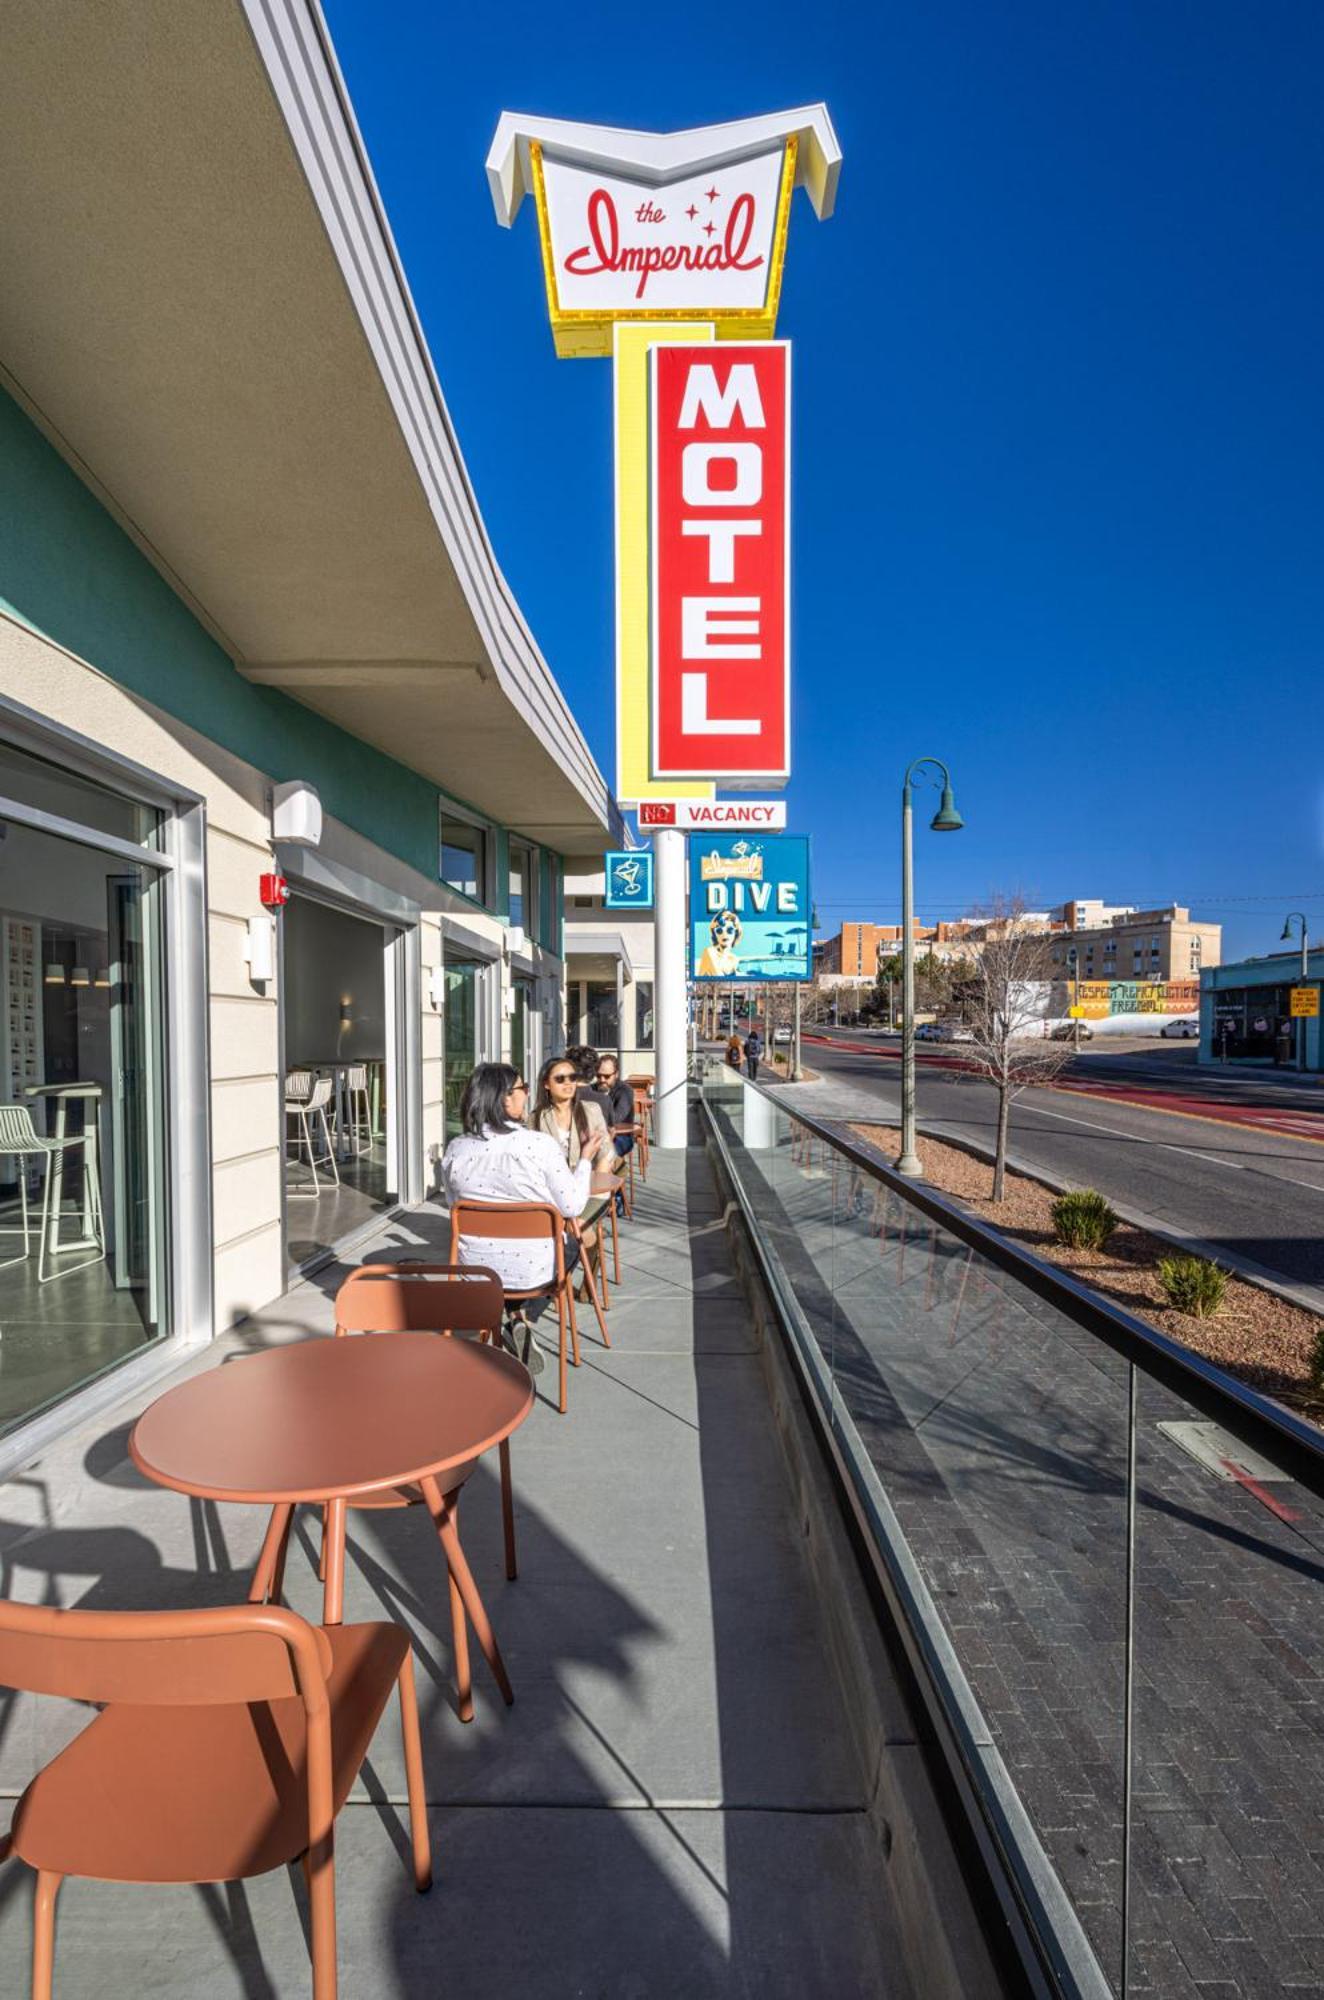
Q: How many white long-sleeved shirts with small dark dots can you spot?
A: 1